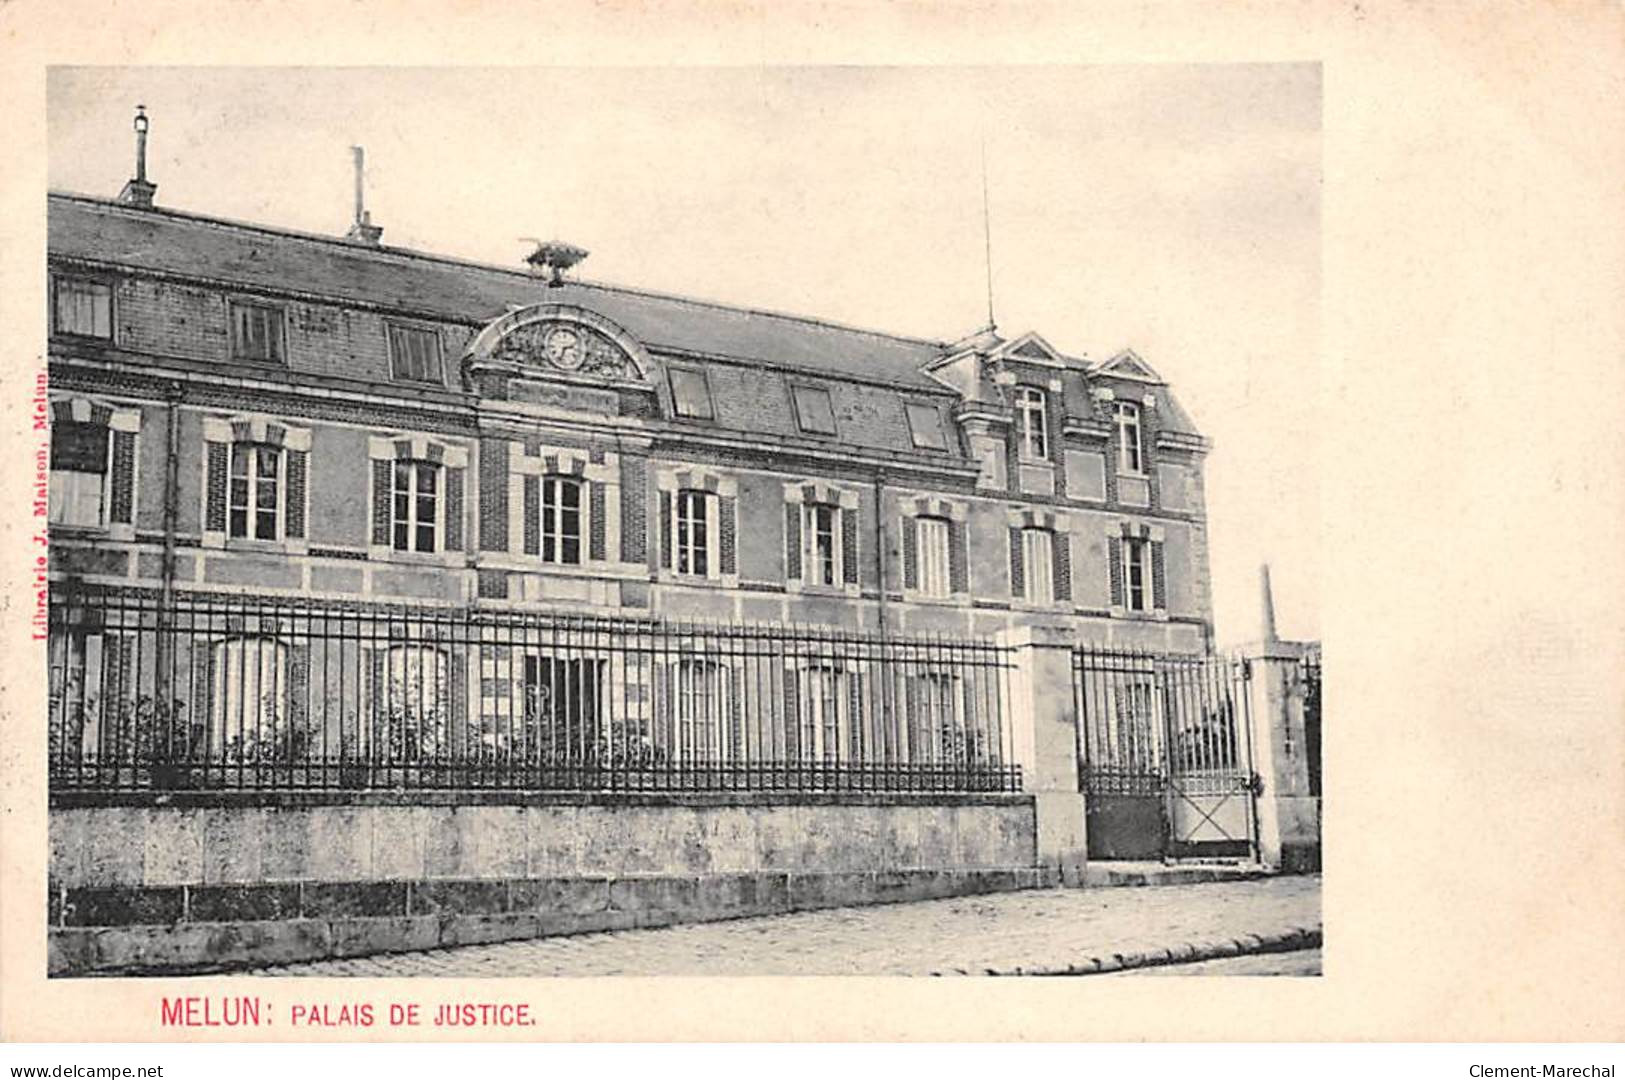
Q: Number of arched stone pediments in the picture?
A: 1